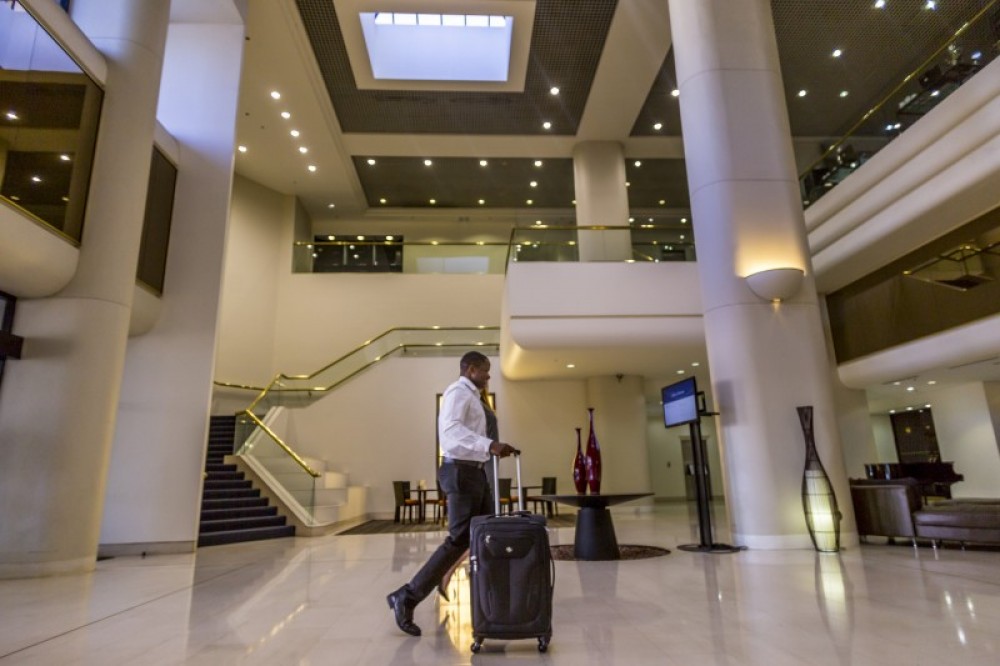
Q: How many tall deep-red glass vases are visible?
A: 2